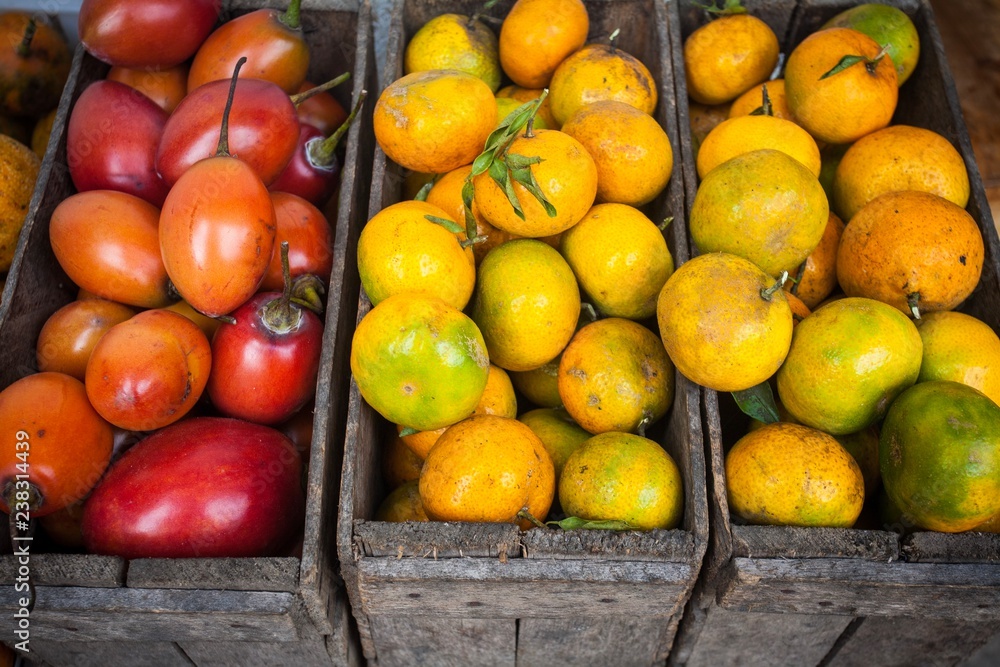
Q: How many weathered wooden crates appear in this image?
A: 3